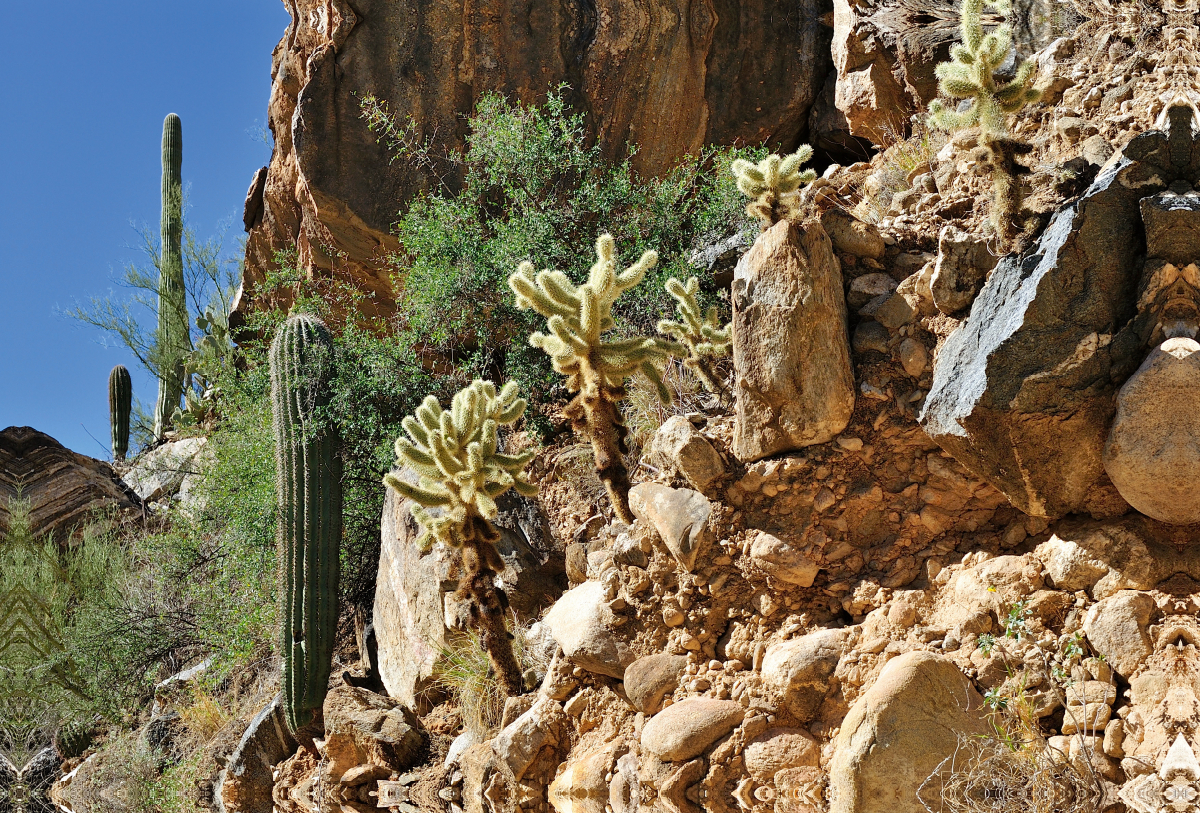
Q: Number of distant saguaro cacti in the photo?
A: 2